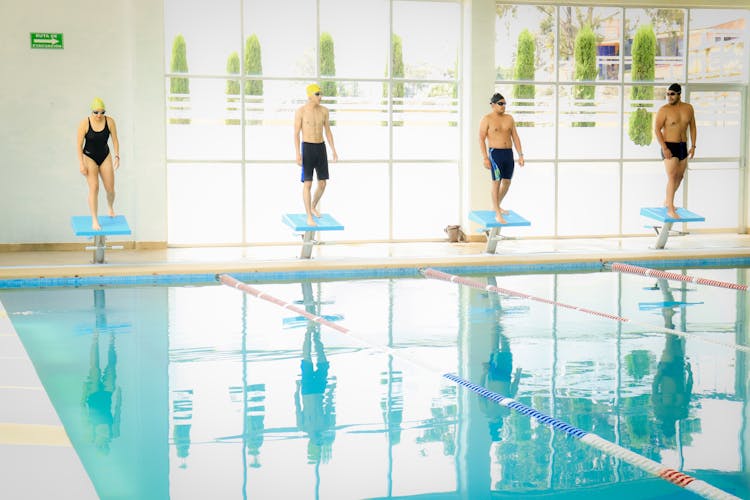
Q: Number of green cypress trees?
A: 8